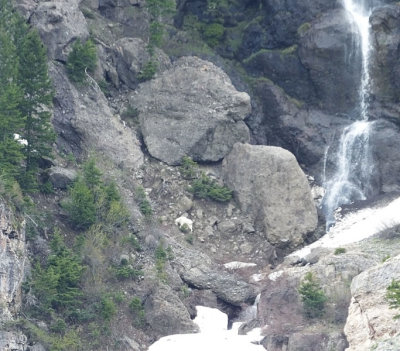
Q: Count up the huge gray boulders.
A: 2